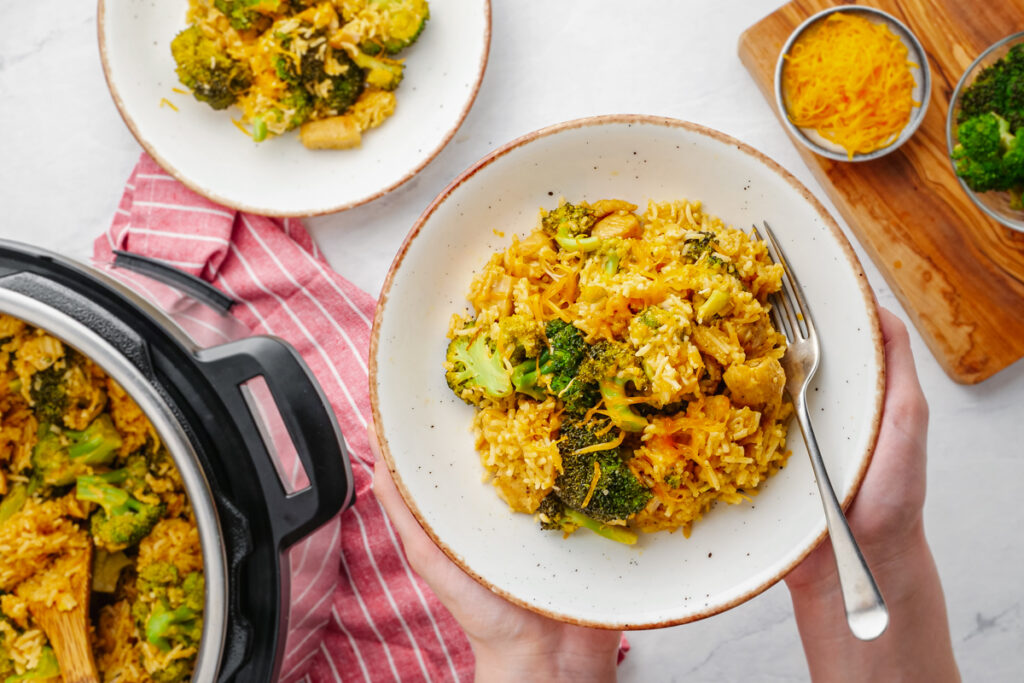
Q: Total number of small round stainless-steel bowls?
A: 1